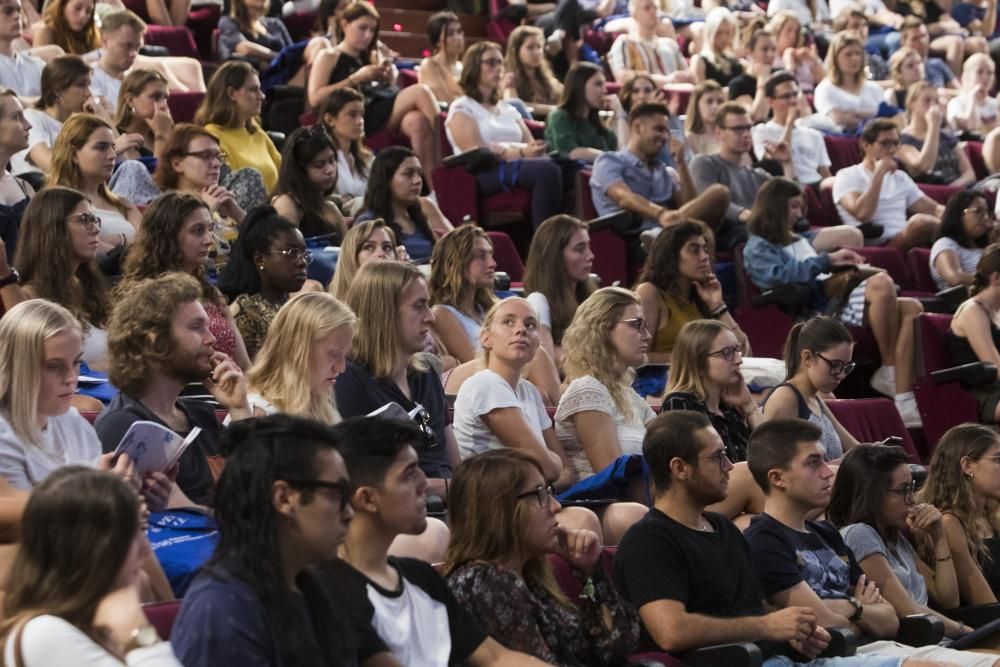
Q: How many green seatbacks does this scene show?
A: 0